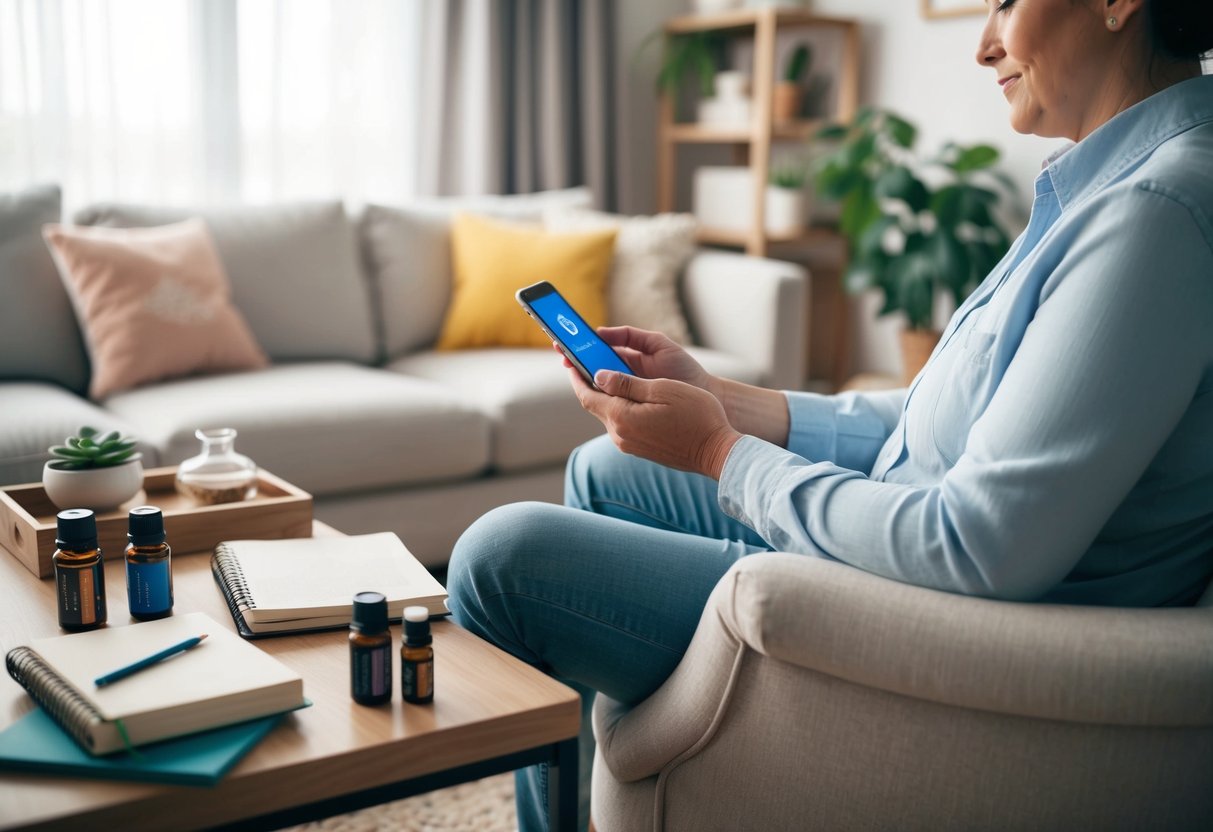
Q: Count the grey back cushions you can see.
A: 3